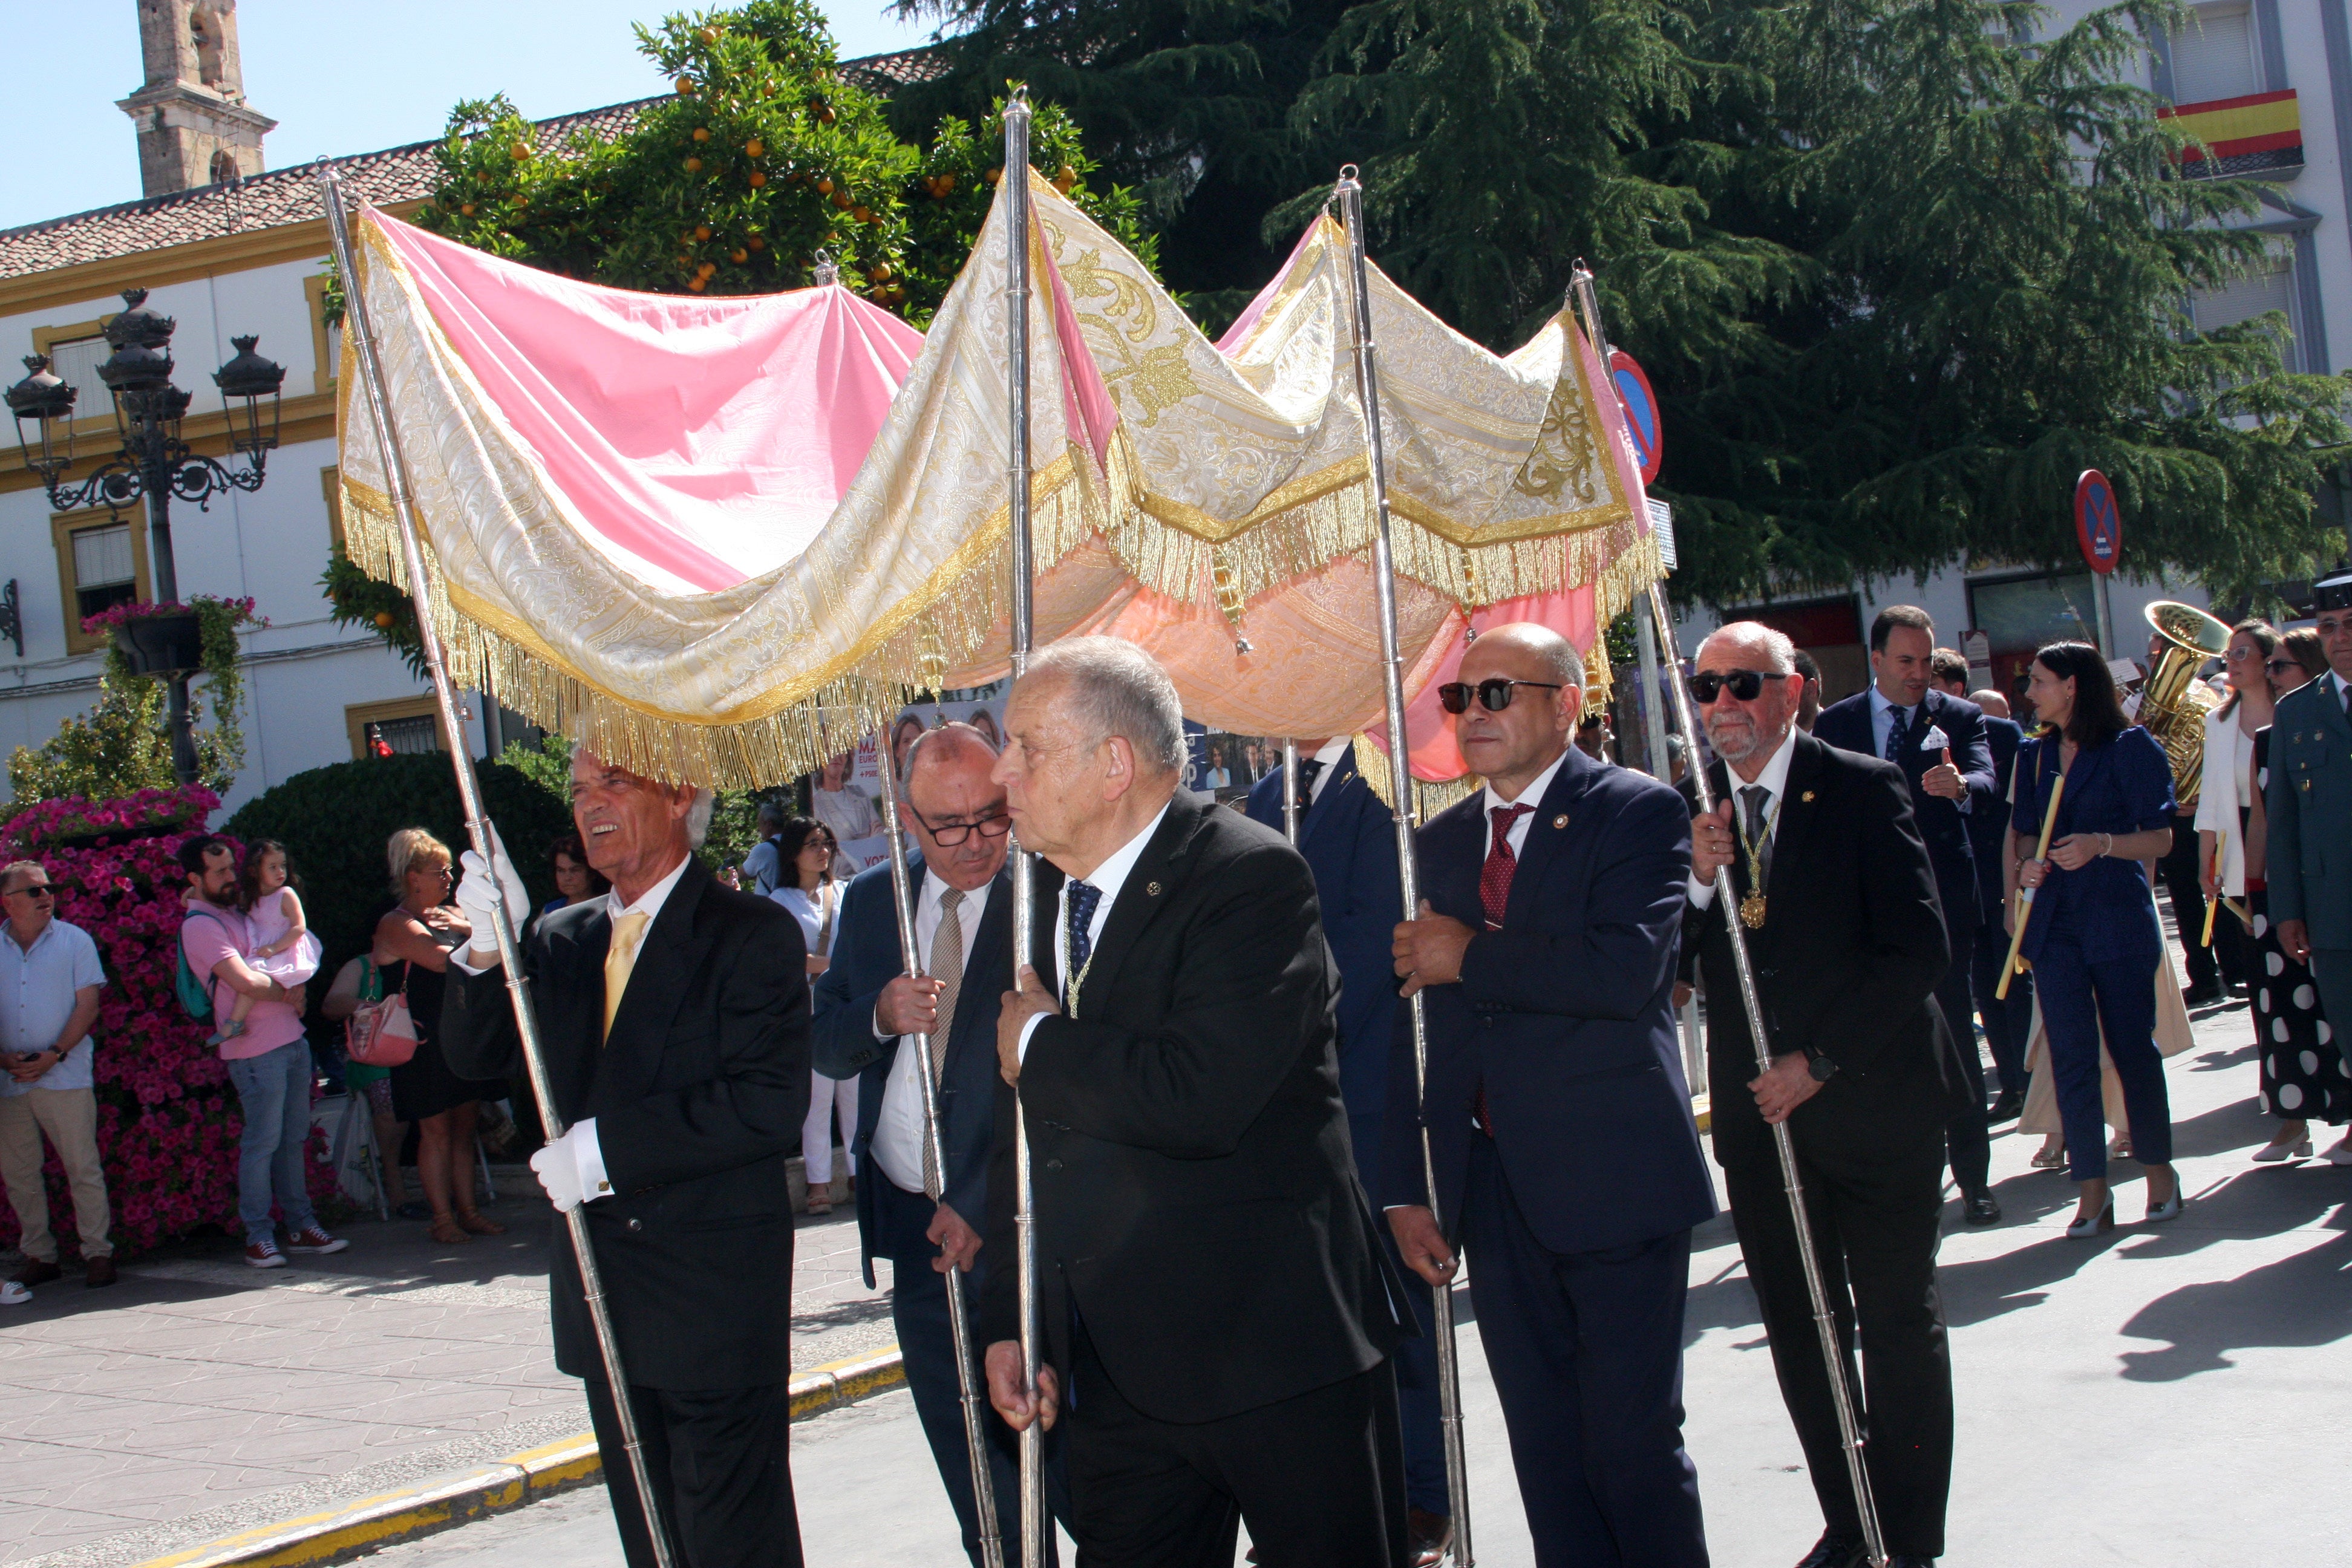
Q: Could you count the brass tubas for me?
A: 1